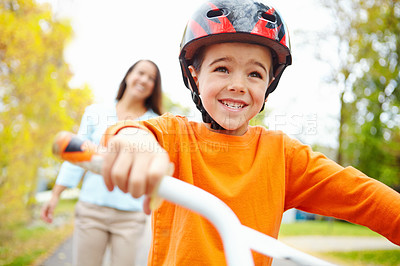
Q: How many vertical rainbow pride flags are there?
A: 0